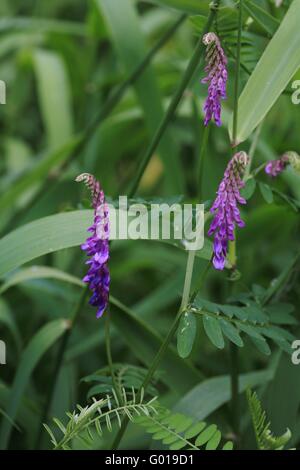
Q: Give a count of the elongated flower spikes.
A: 3